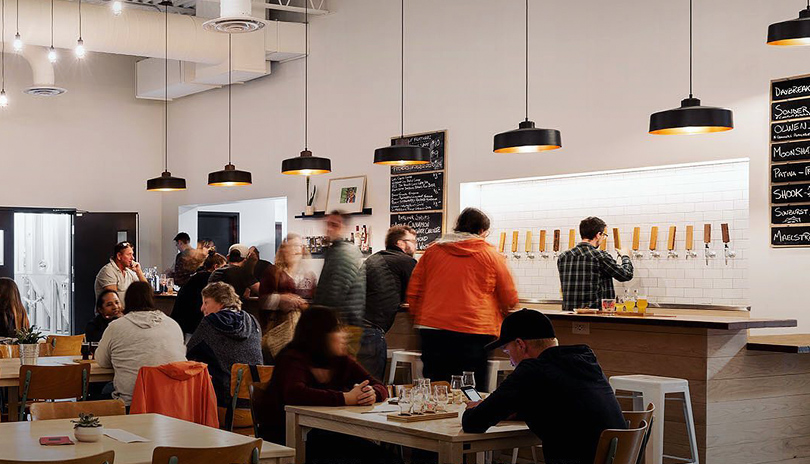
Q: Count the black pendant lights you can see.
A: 7